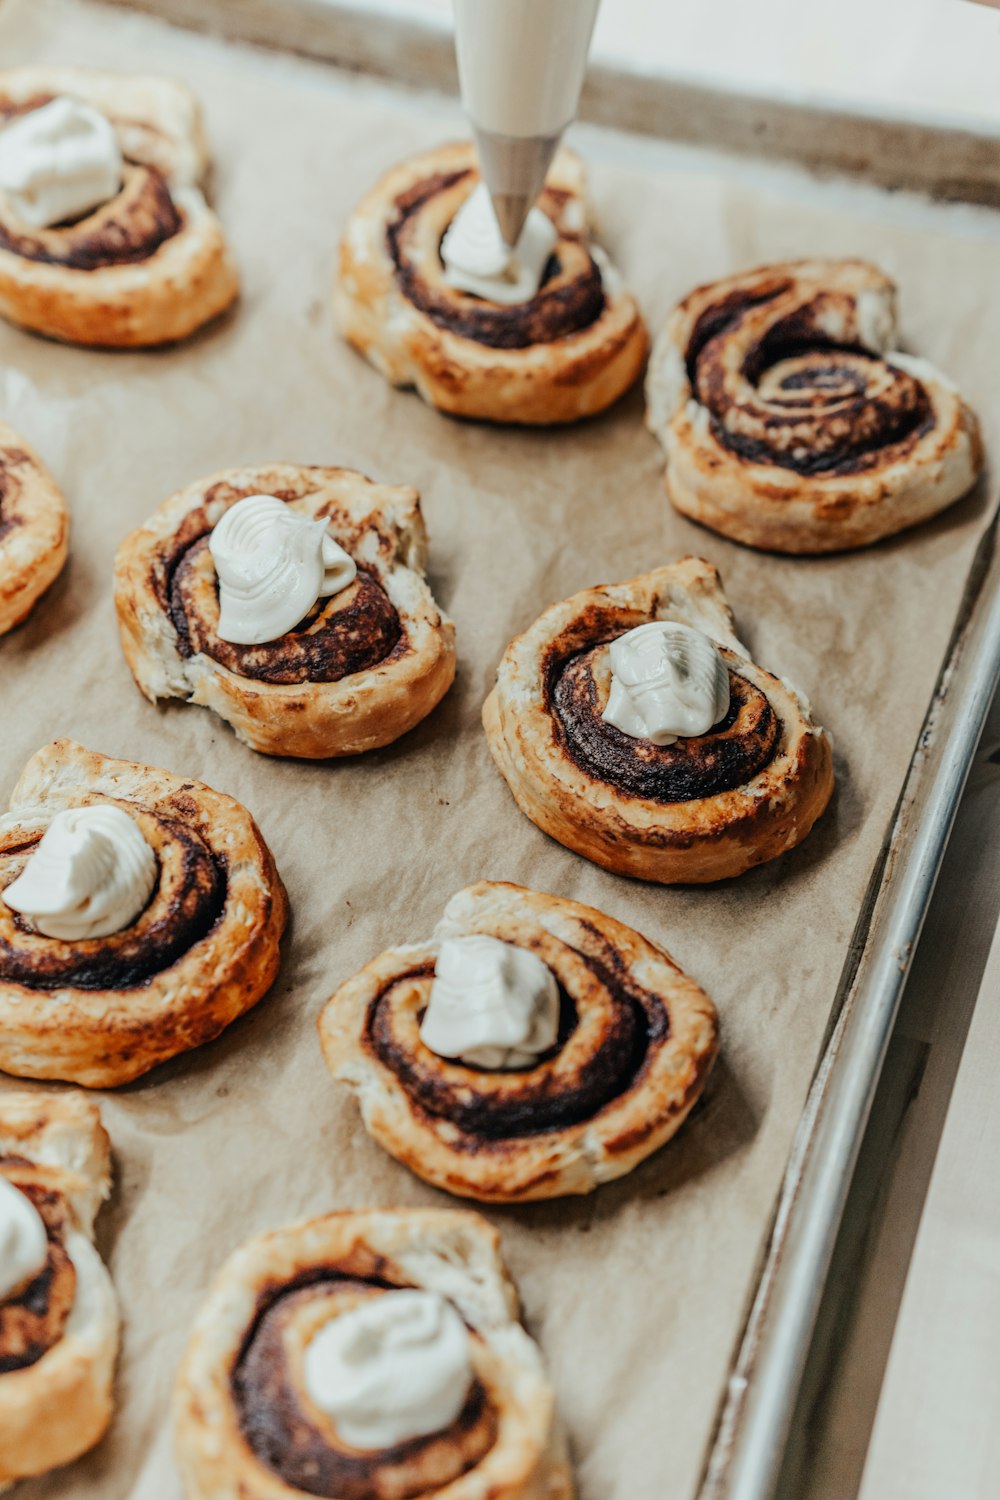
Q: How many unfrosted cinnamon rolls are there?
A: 1